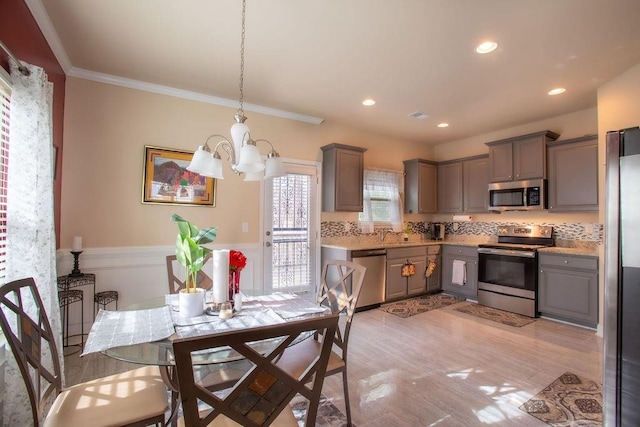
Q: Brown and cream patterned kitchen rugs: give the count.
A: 3